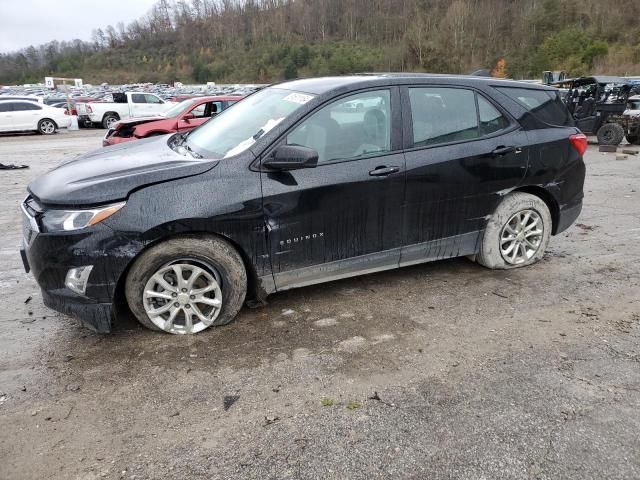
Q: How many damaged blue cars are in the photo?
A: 0